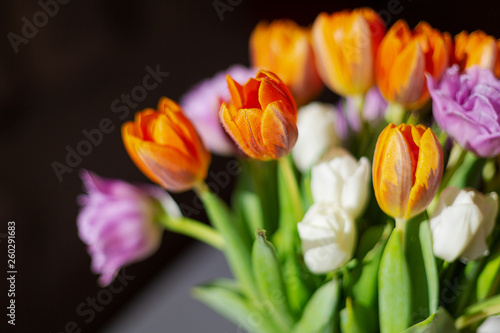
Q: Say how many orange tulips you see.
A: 7